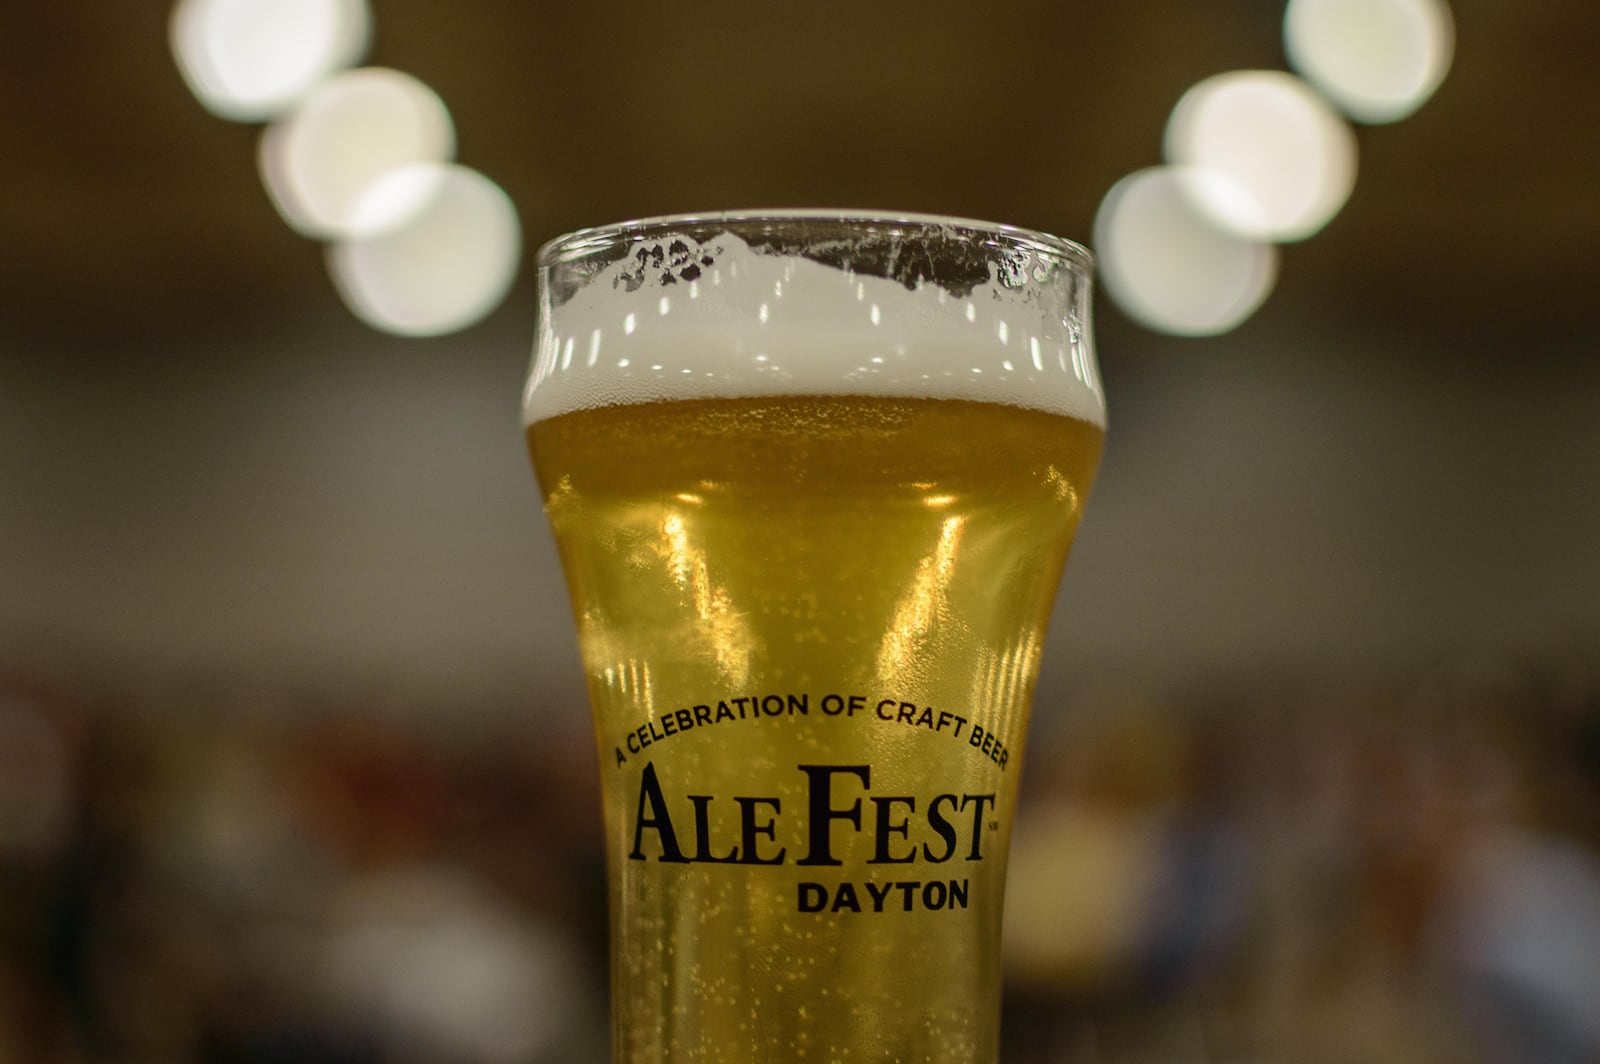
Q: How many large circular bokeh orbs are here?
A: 6